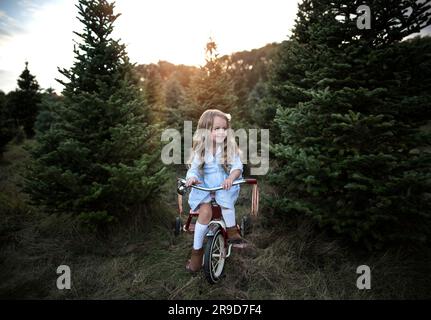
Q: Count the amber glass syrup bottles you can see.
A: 0